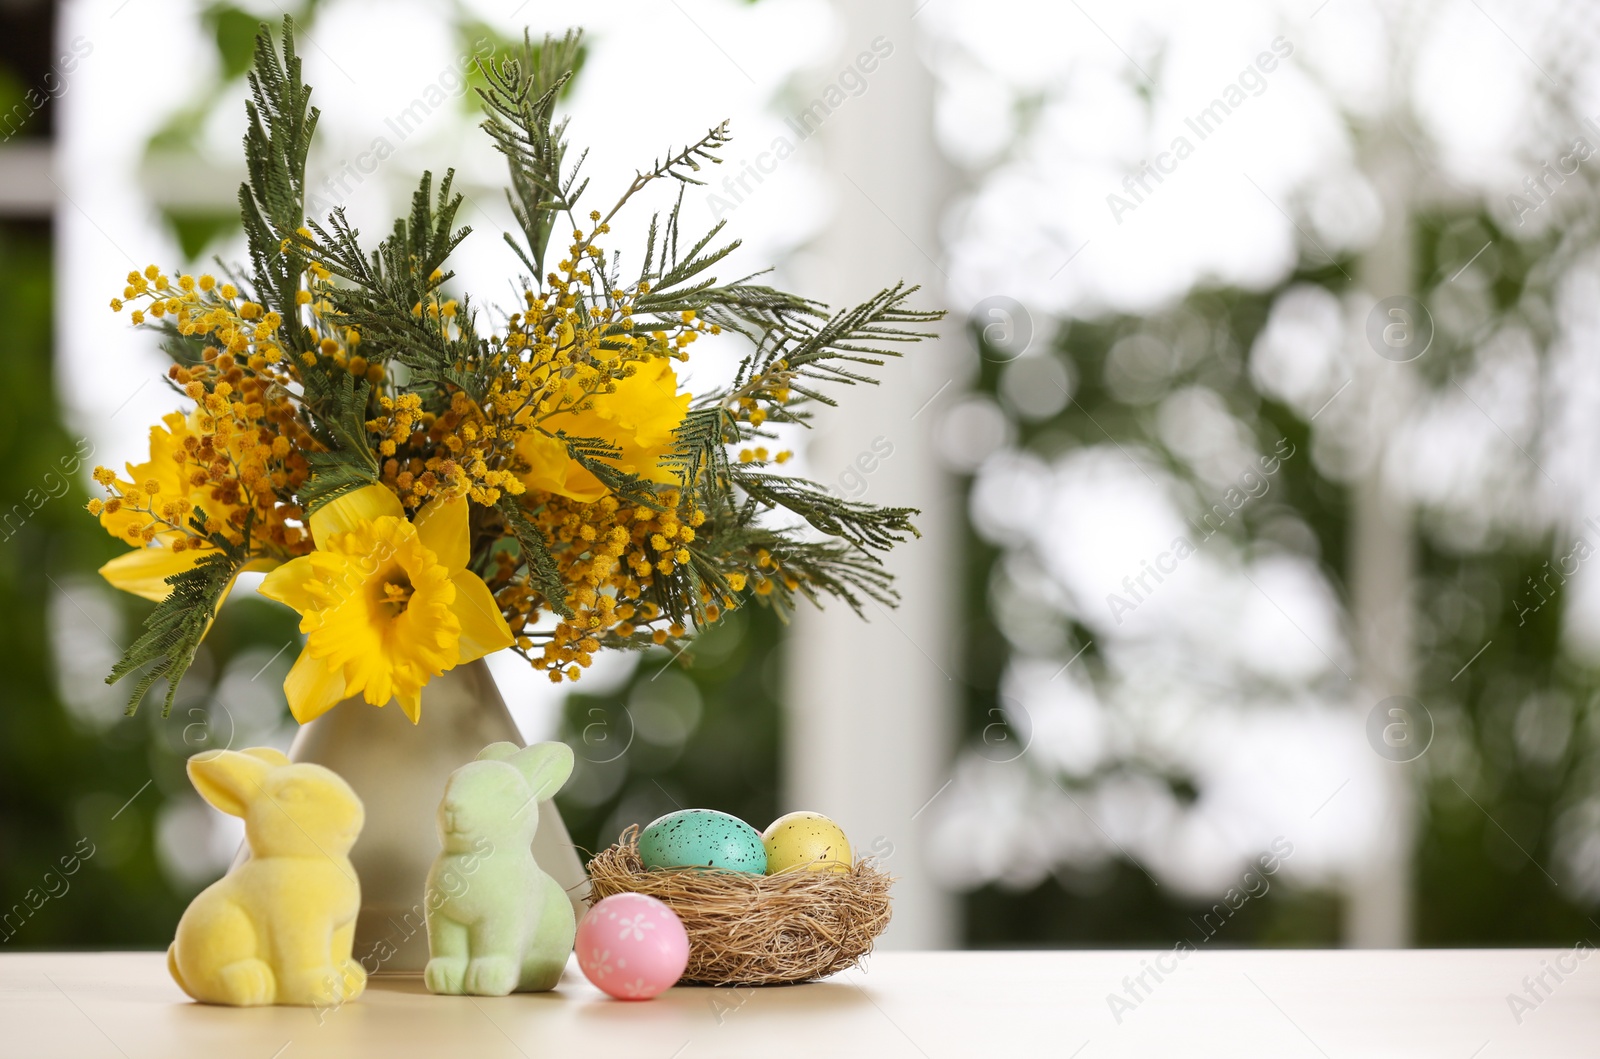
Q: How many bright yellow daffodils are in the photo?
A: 3